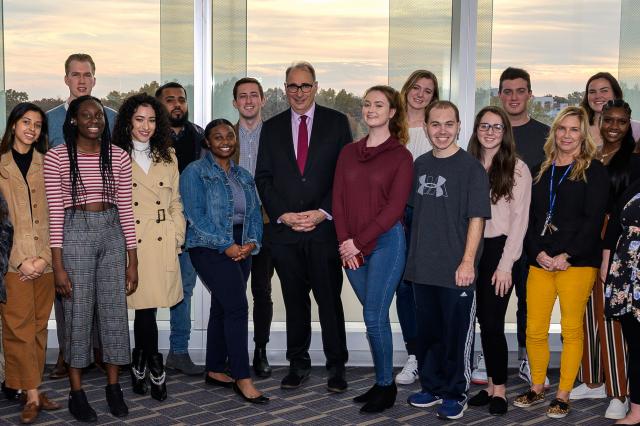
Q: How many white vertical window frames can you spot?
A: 2